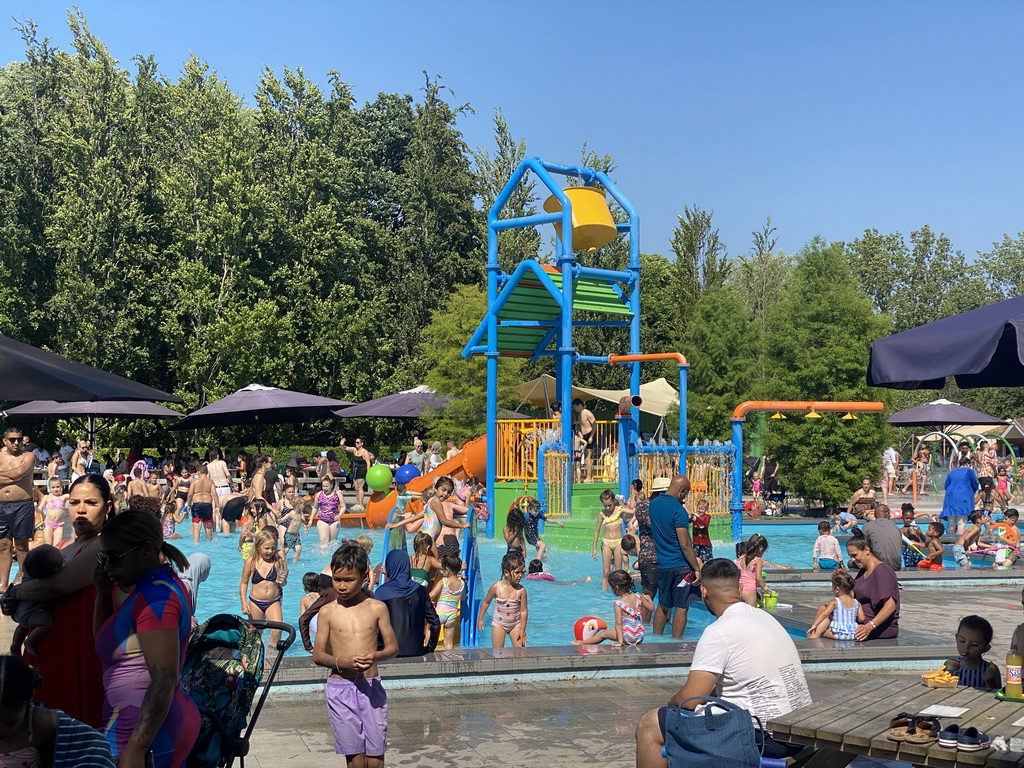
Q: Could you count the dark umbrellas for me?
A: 6